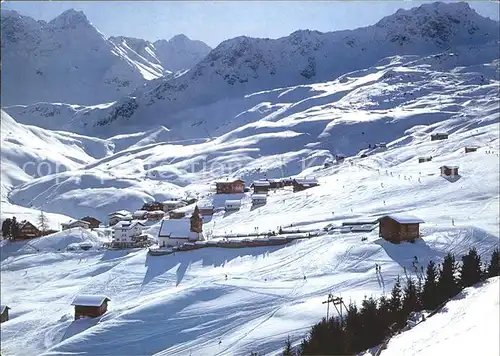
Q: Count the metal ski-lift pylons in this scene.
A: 1